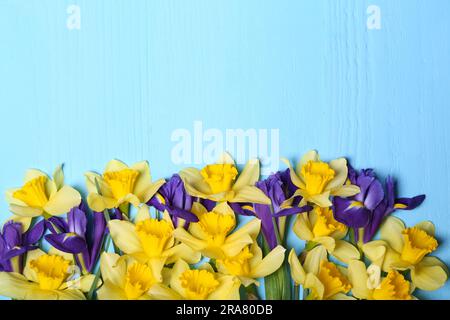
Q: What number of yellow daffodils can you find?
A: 14